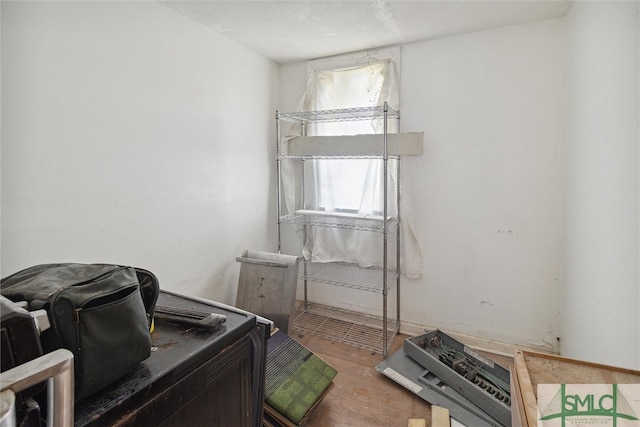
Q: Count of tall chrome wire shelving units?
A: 1